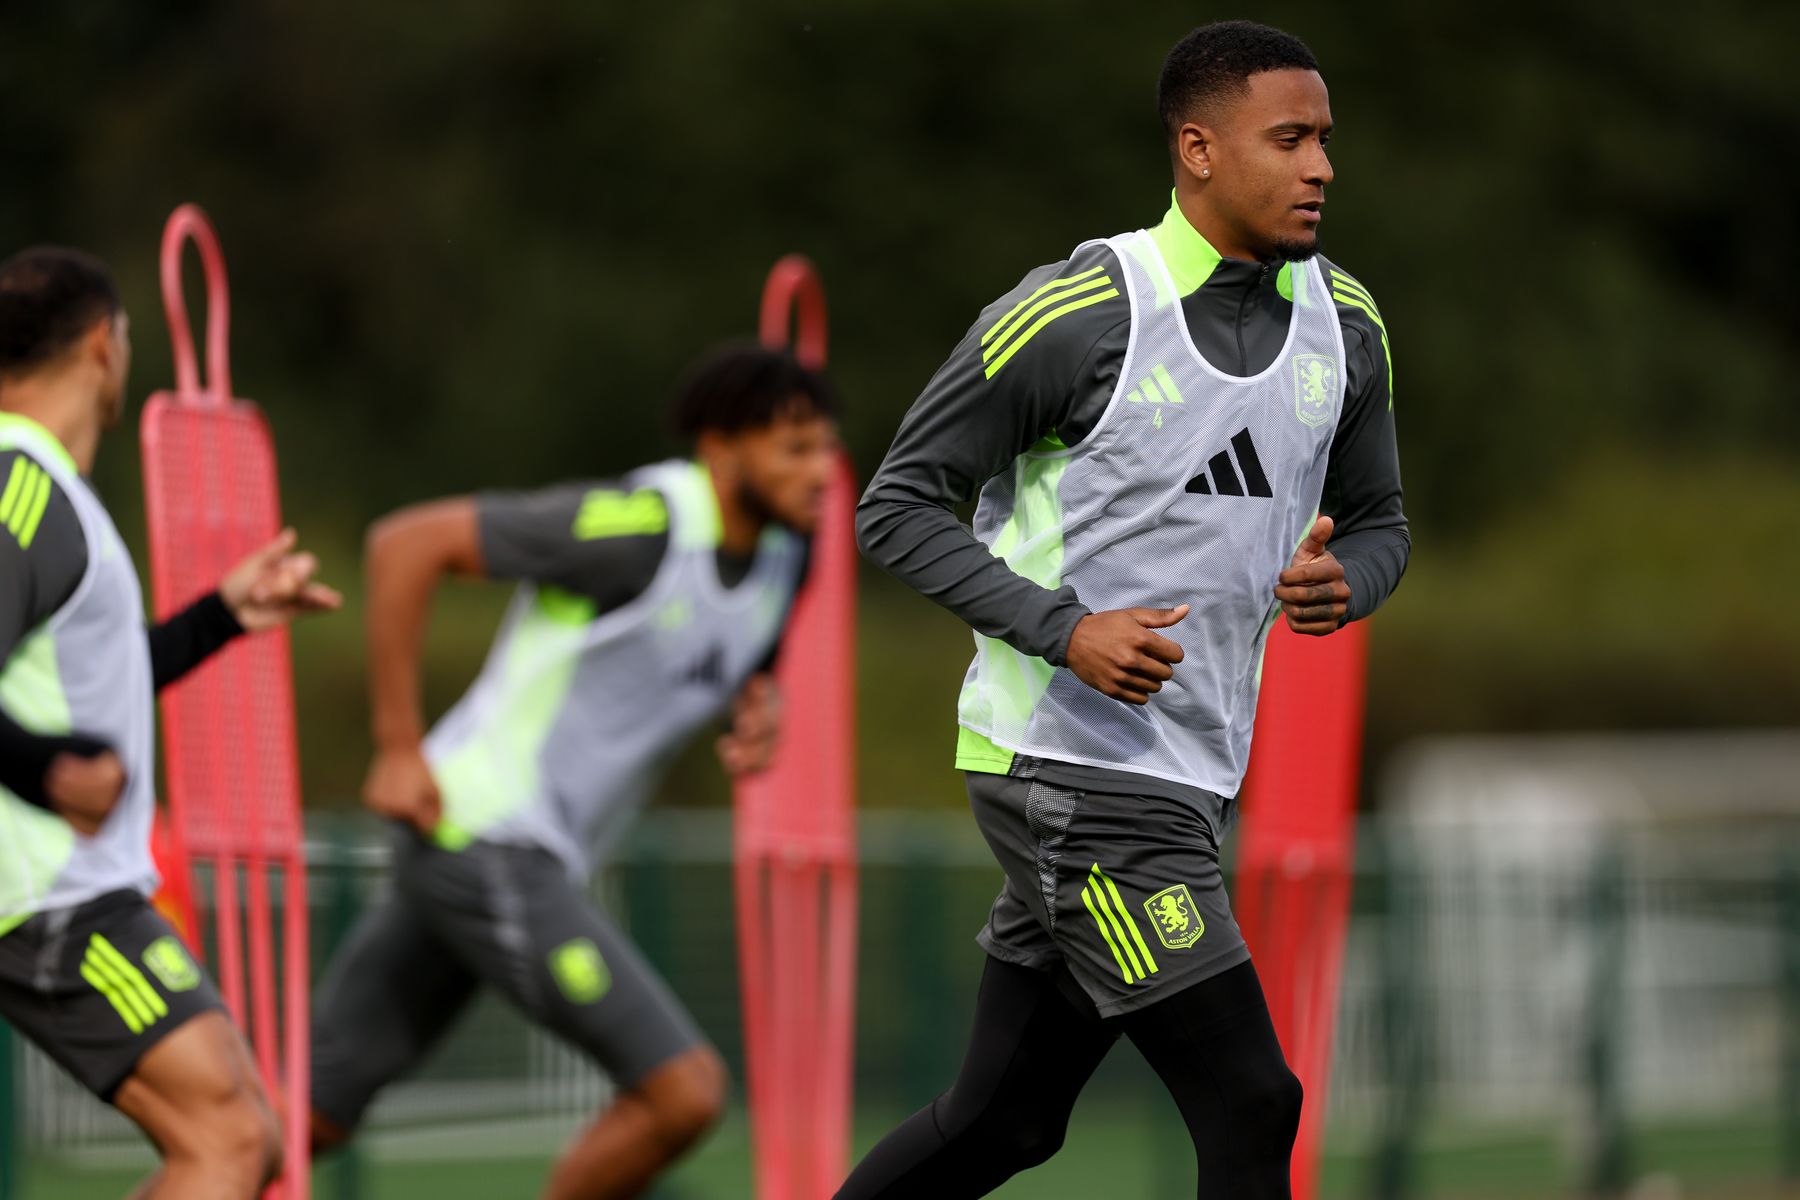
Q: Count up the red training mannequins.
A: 3